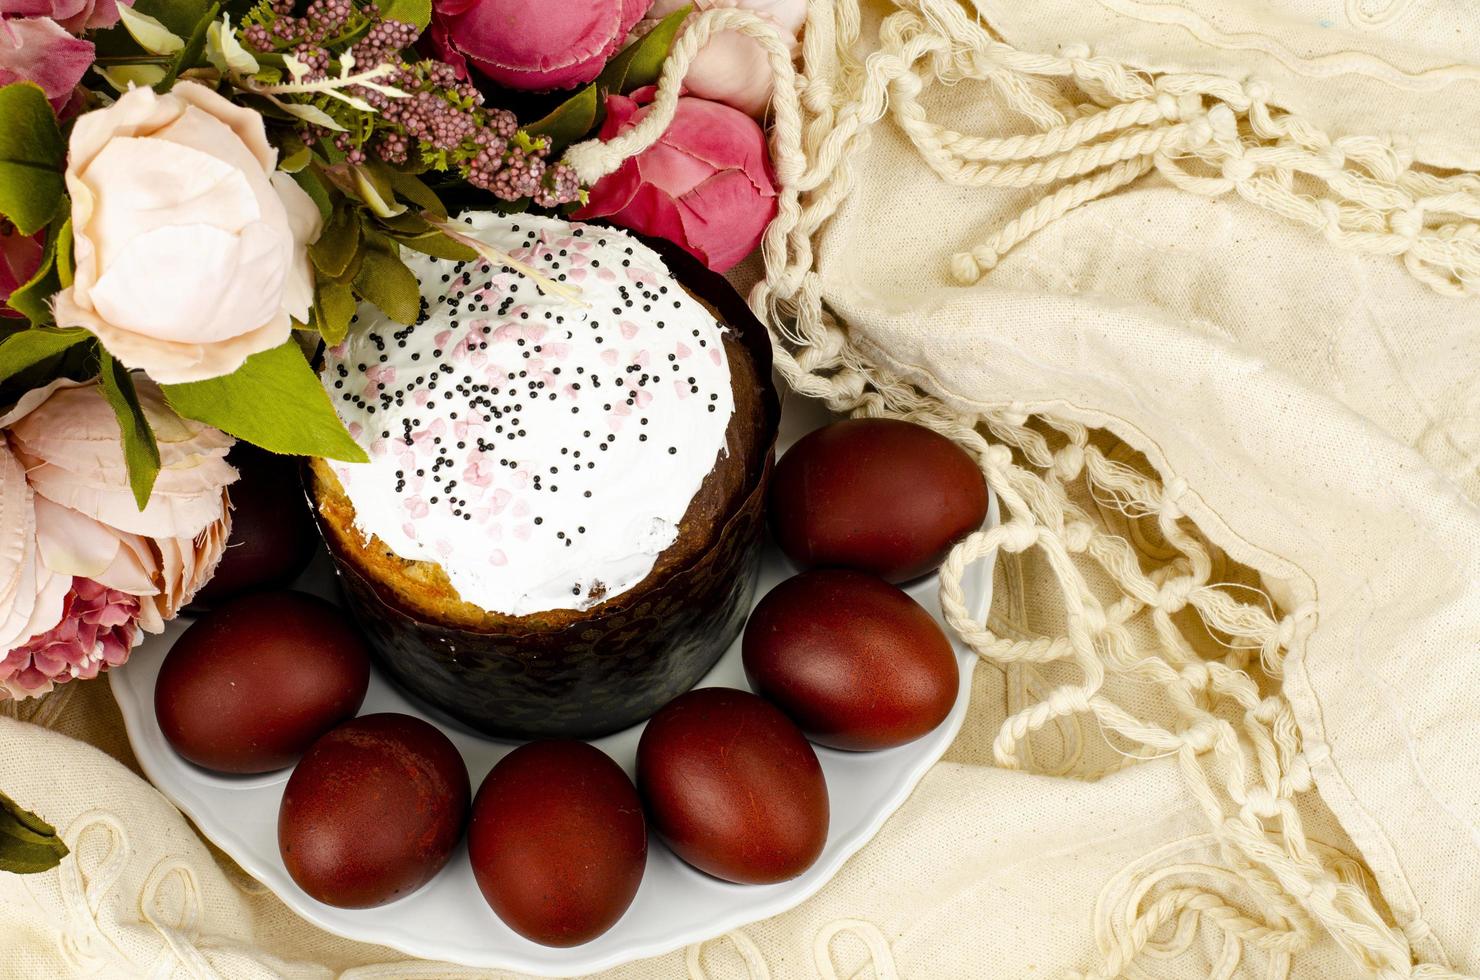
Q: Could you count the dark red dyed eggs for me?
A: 7